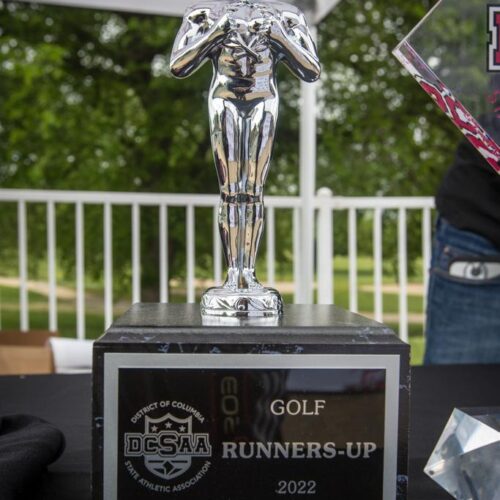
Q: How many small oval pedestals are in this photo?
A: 1